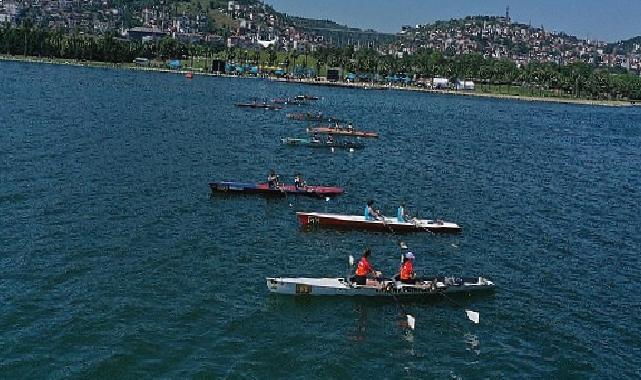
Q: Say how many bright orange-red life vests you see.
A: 2